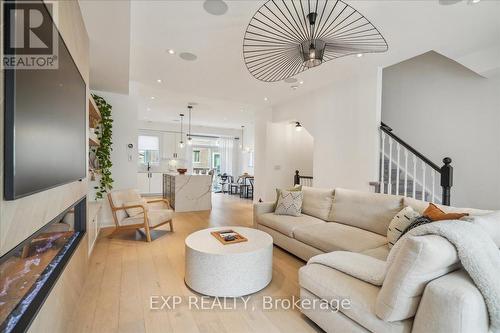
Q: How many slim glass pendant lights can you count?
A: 2